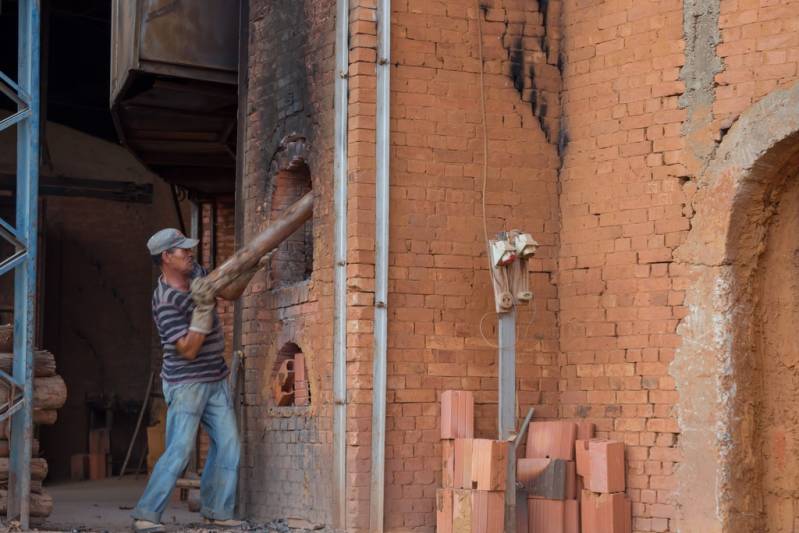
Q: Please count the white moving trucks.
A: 0